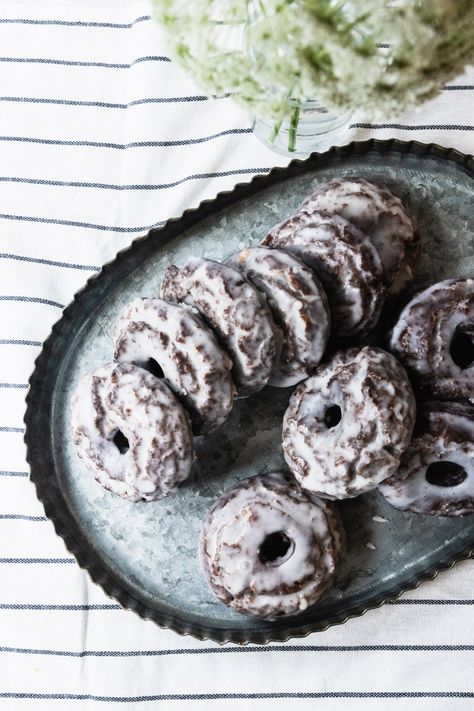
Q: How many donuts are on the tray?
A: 10